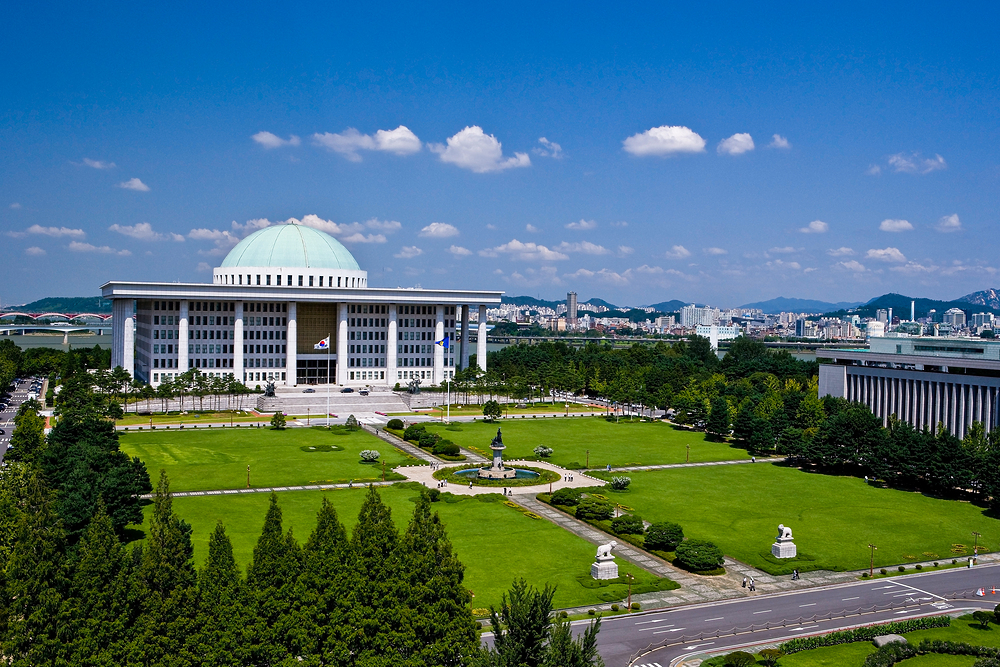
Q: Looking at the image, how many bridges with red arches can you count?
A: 1